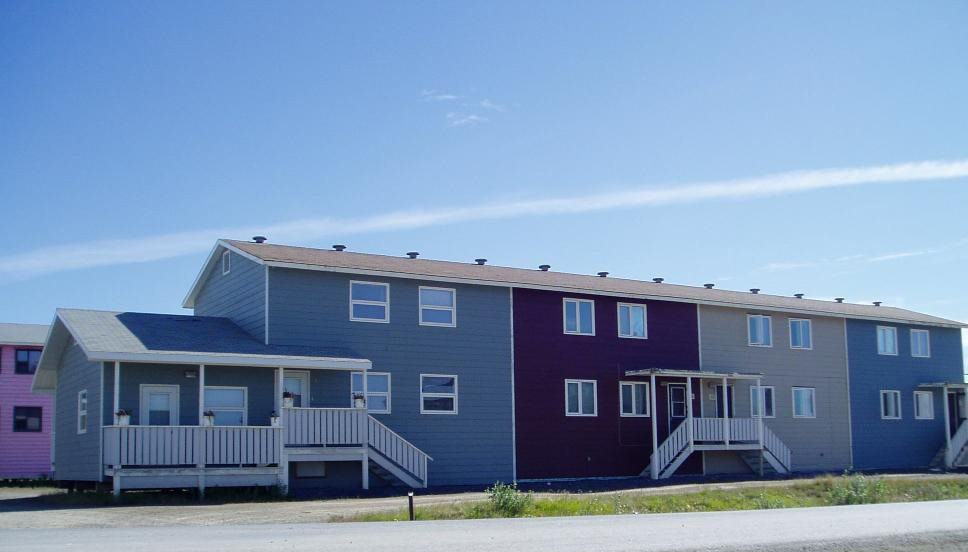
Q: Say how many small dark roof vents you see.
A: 12